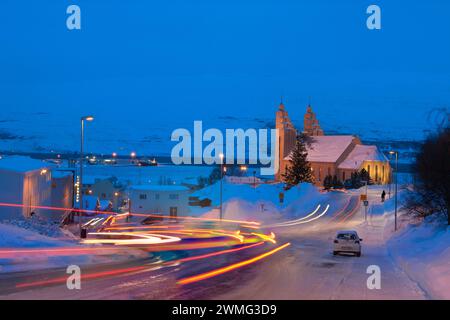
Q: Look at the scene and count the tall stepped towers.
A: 2